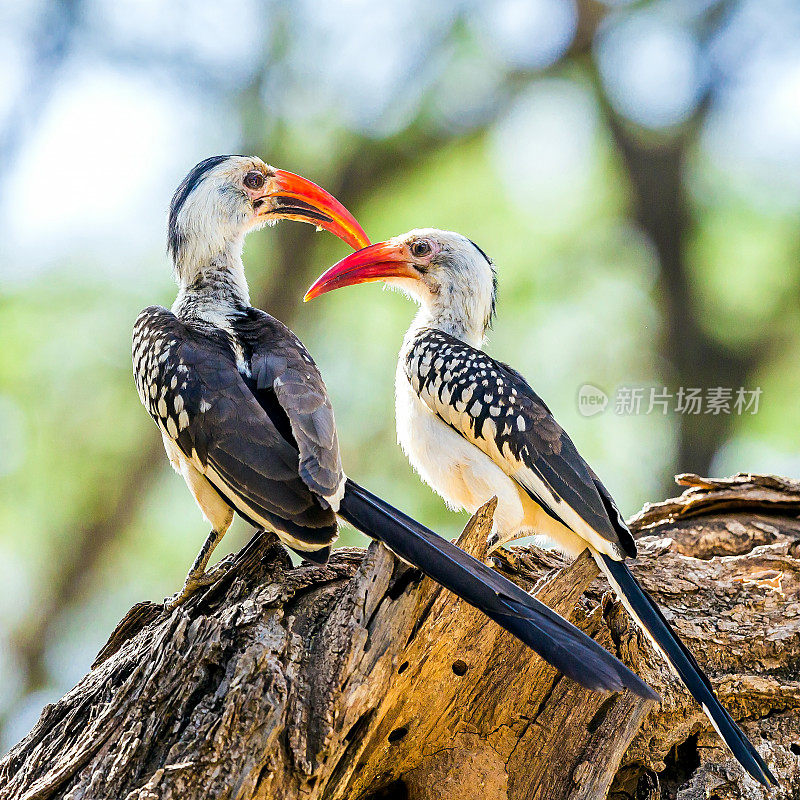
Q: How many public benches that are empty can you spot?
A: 0